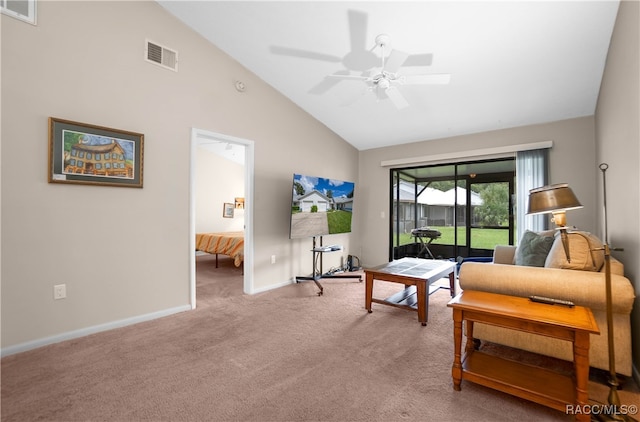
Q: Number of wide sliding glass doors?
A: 1